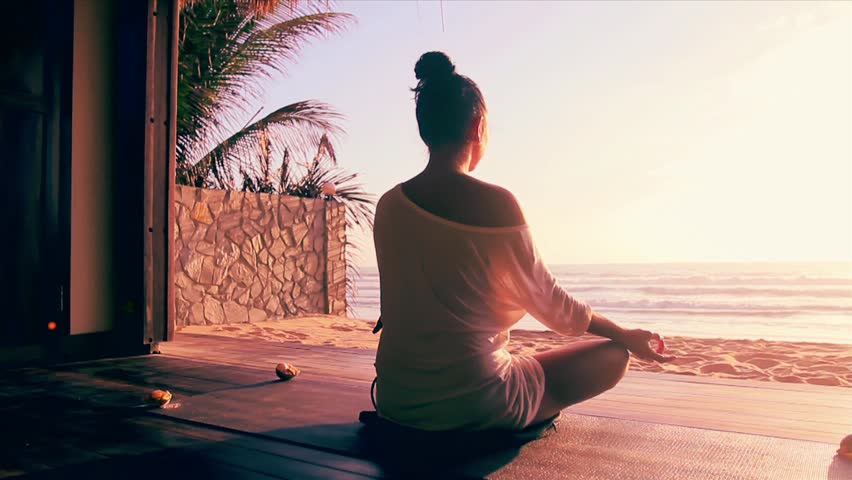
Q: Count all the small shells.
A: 2